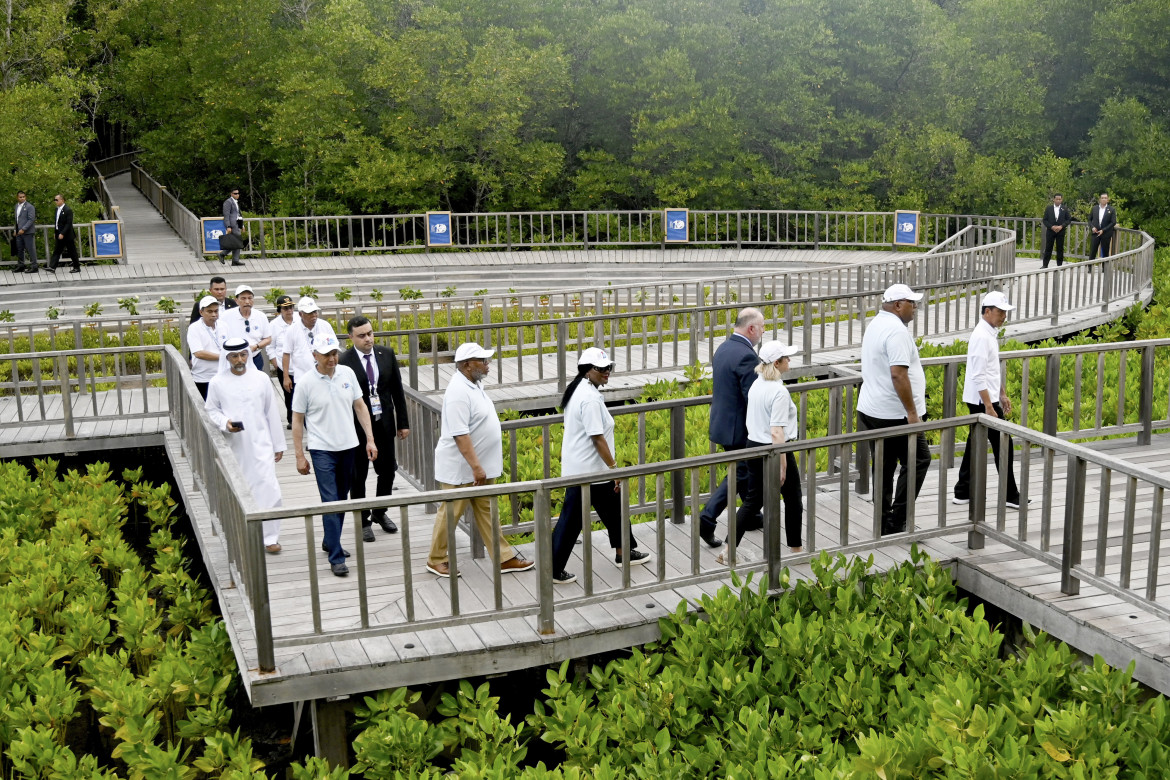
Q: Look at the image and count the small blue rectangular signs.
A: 5